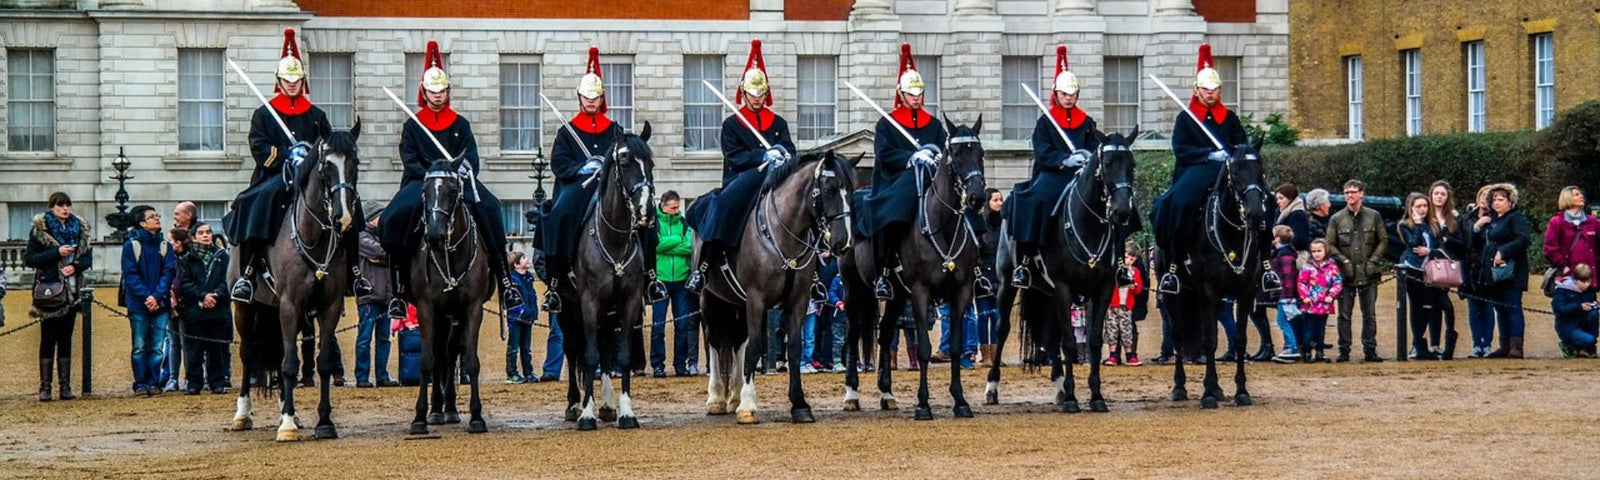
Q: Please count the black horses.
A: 7